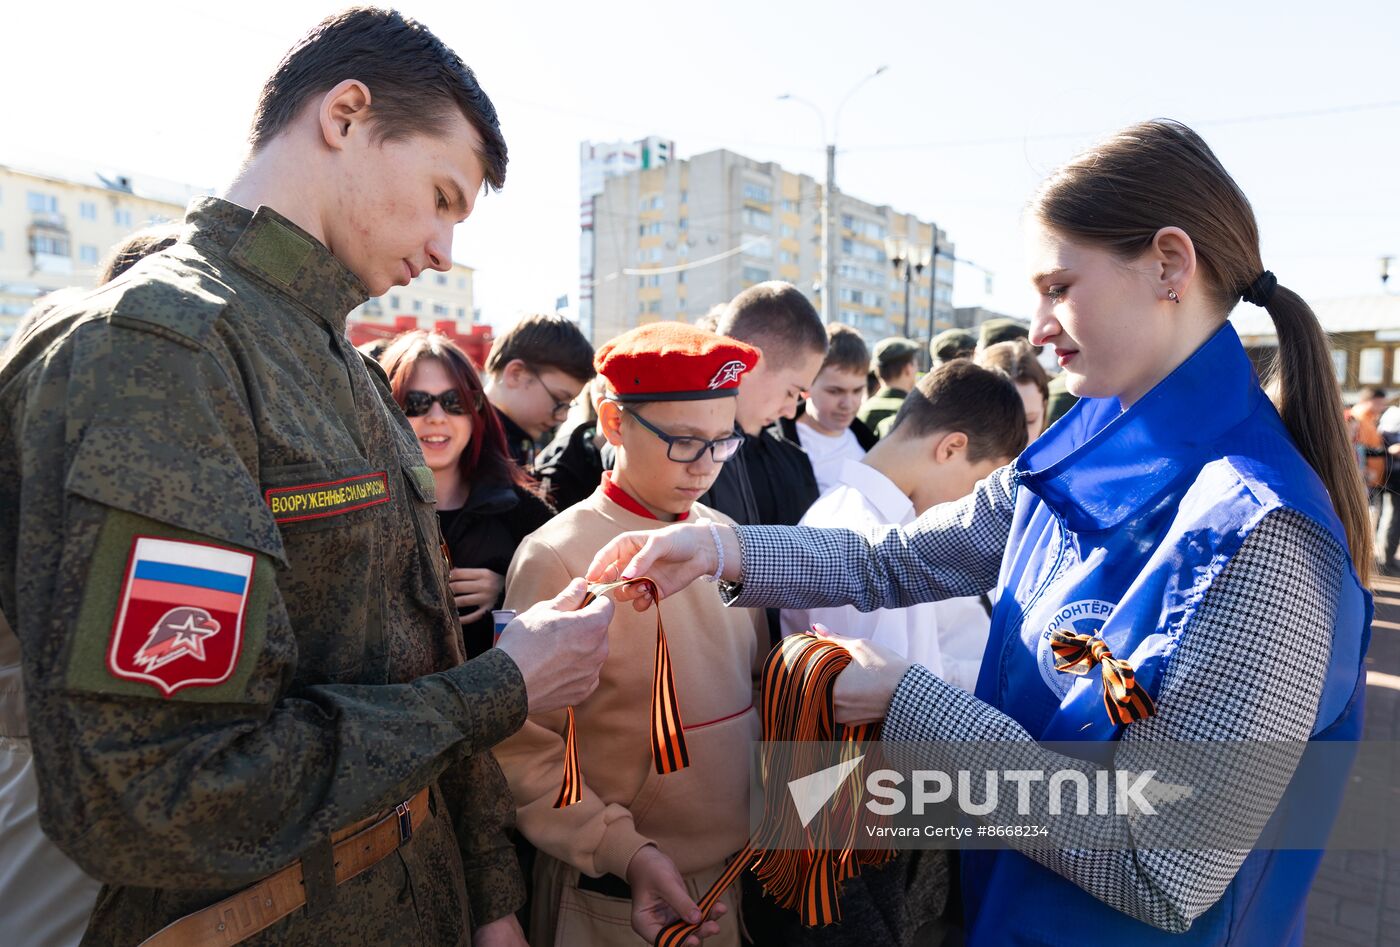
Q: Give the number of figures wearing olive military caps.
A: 3